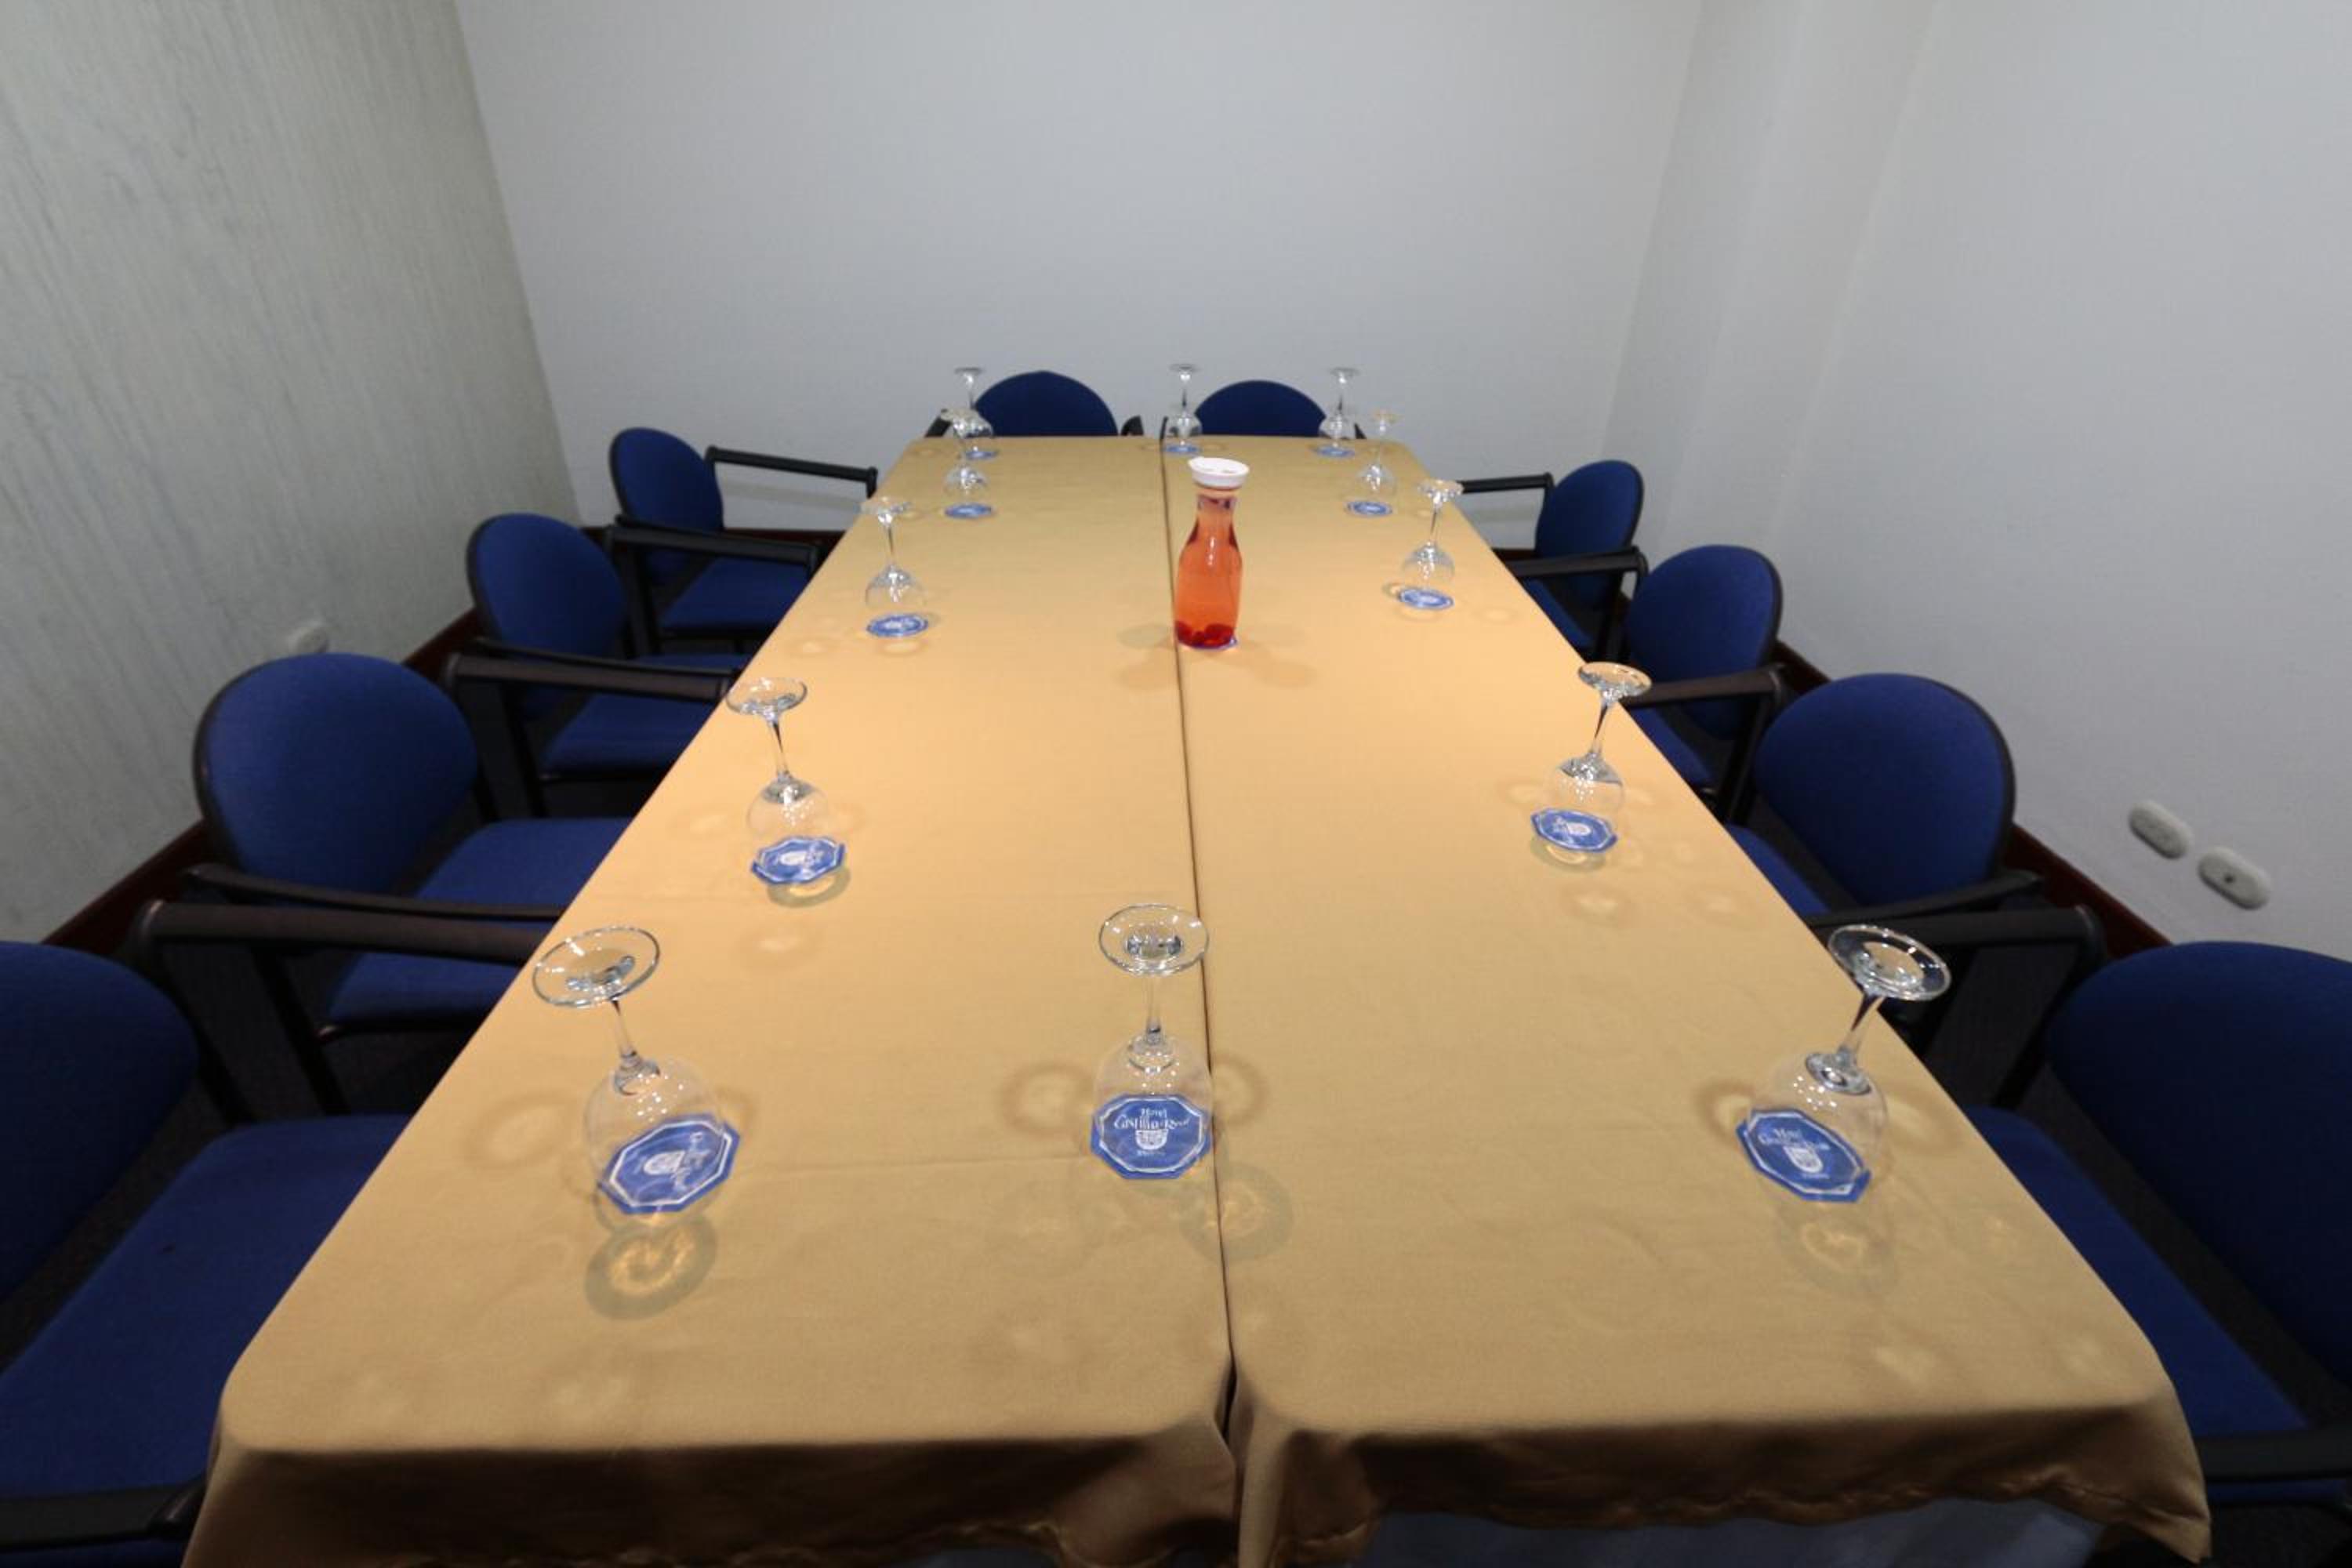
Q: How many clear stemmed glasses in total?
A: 12